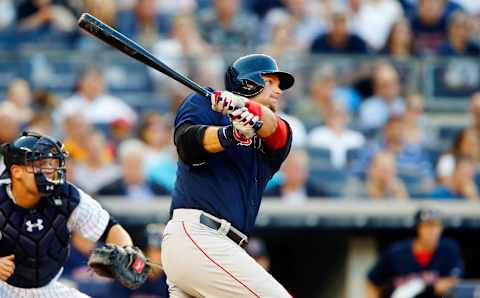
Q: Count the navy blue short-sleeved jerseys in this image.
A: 2